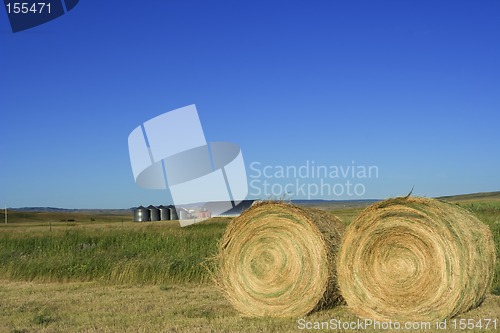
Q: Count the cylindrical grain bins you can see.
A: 5